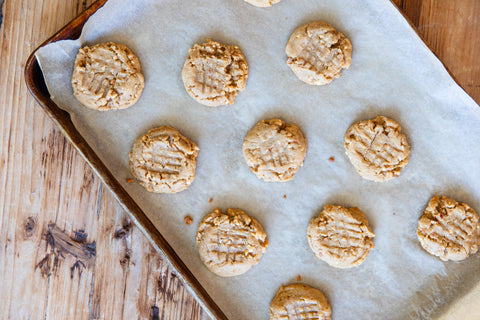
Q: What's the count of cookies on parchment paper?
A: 11